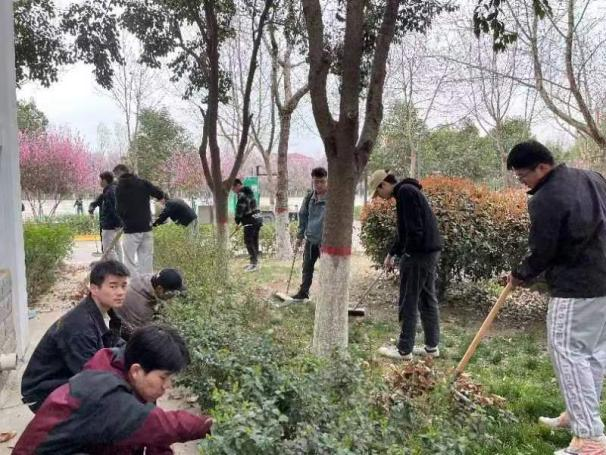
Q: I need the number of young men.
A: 10